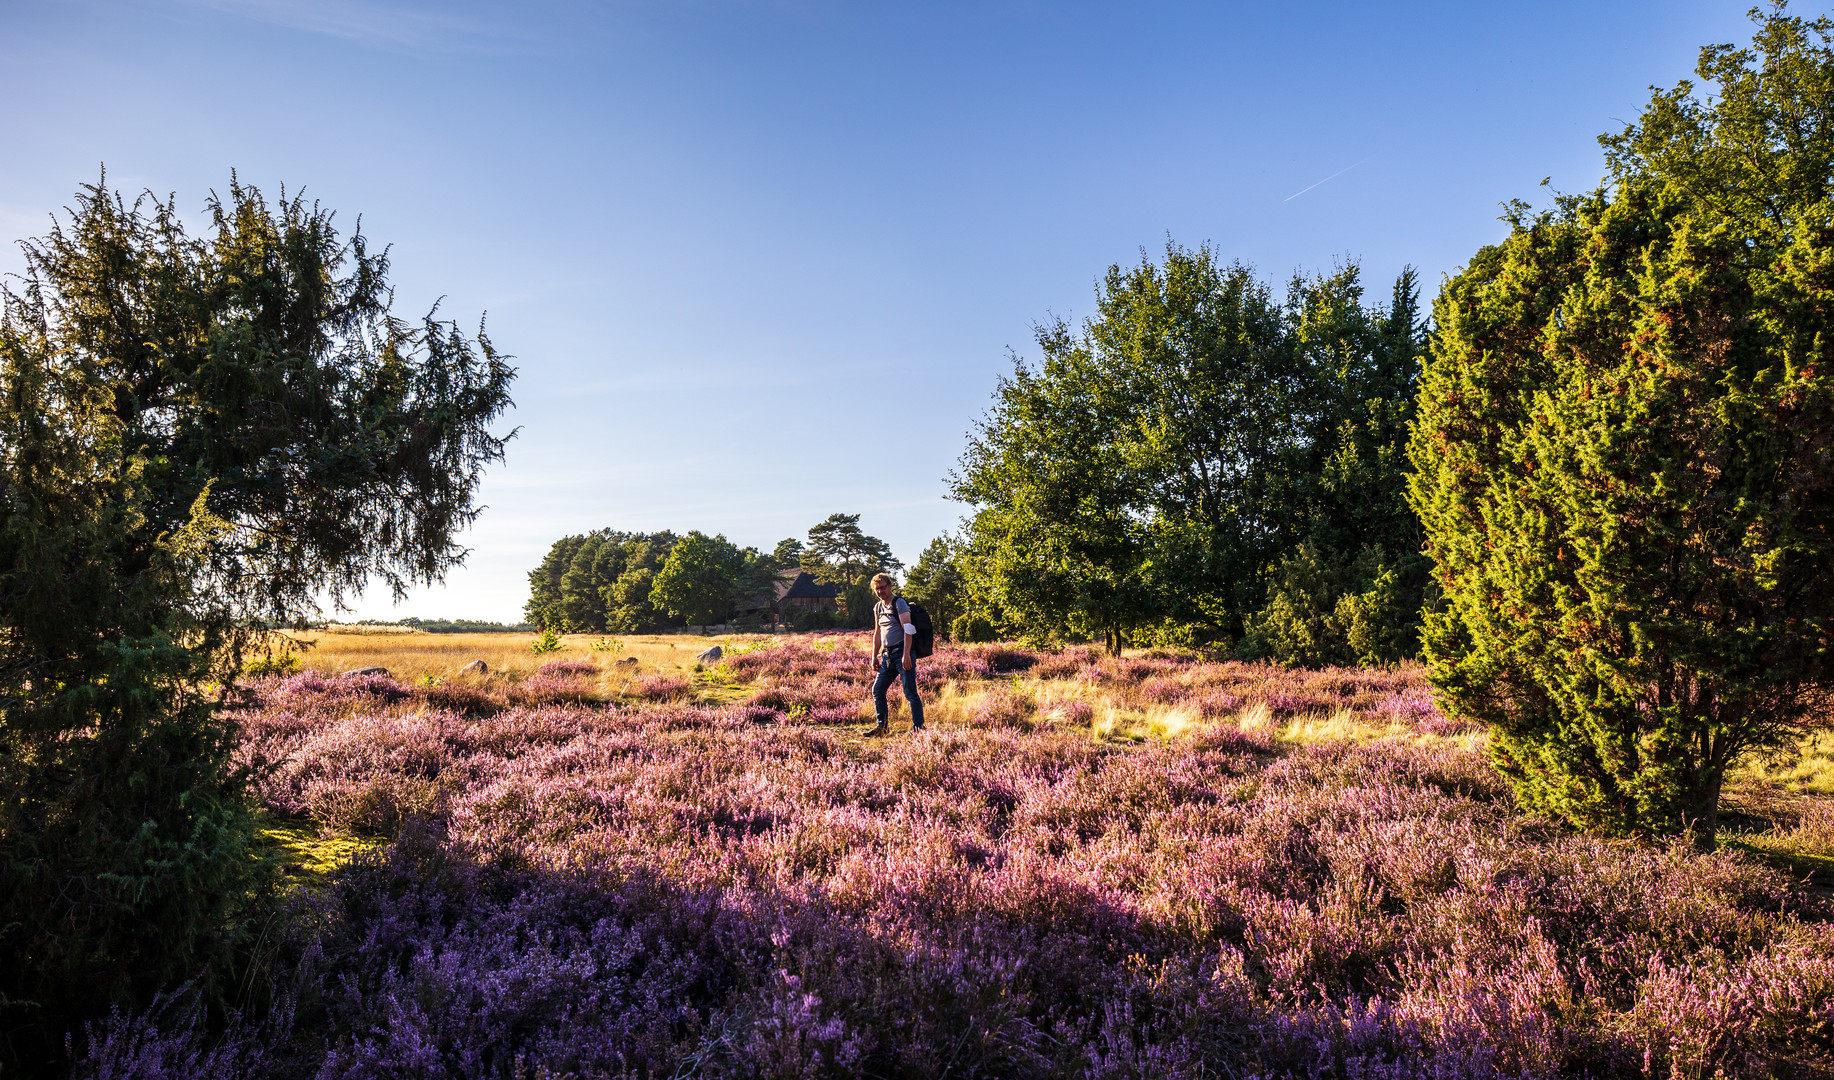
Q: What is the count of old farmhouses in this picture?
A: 1